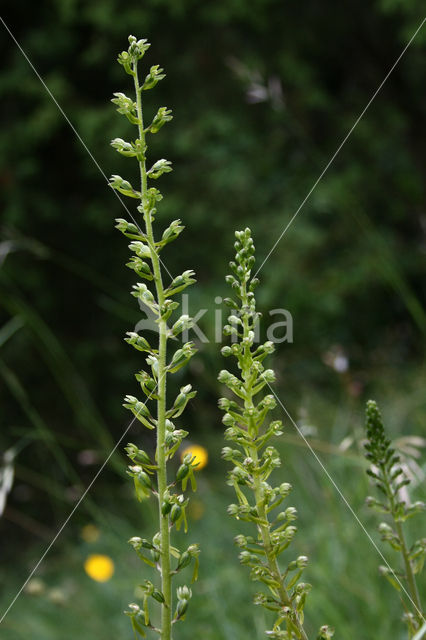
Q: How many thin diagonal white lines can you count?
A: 4